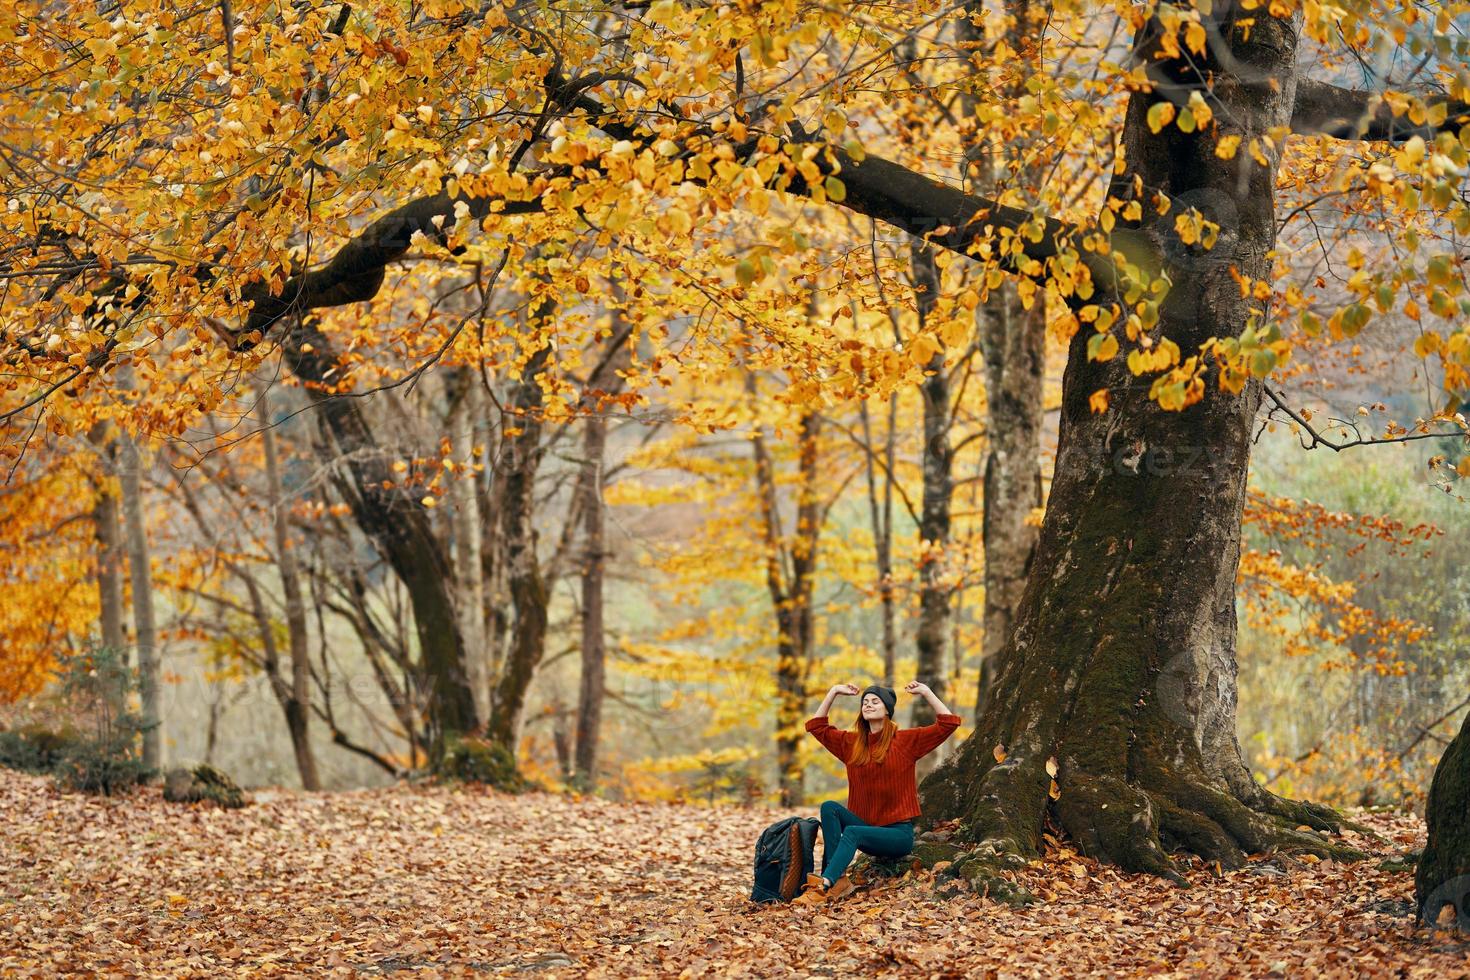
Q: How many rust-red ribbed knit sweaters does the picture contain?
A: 1